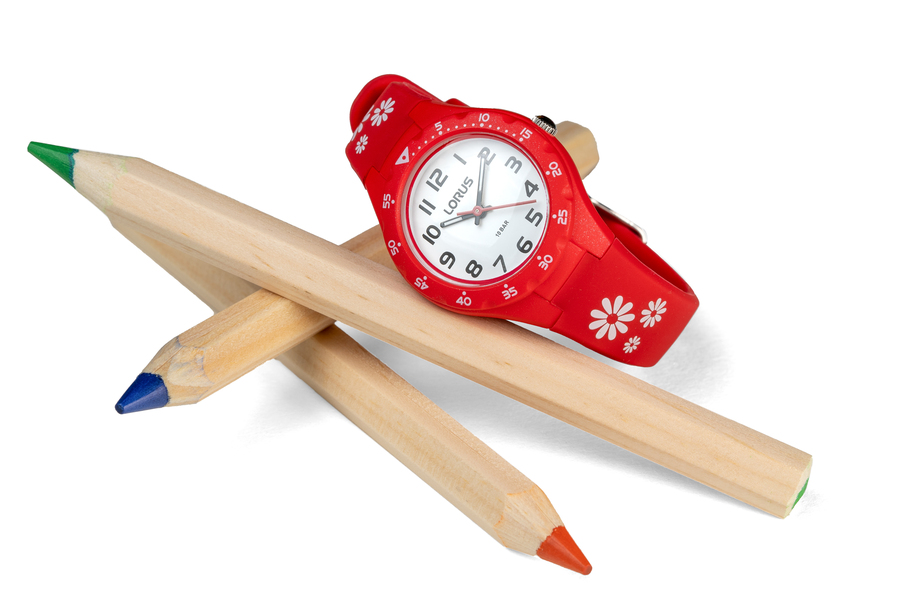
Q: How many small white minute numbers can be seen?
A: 11